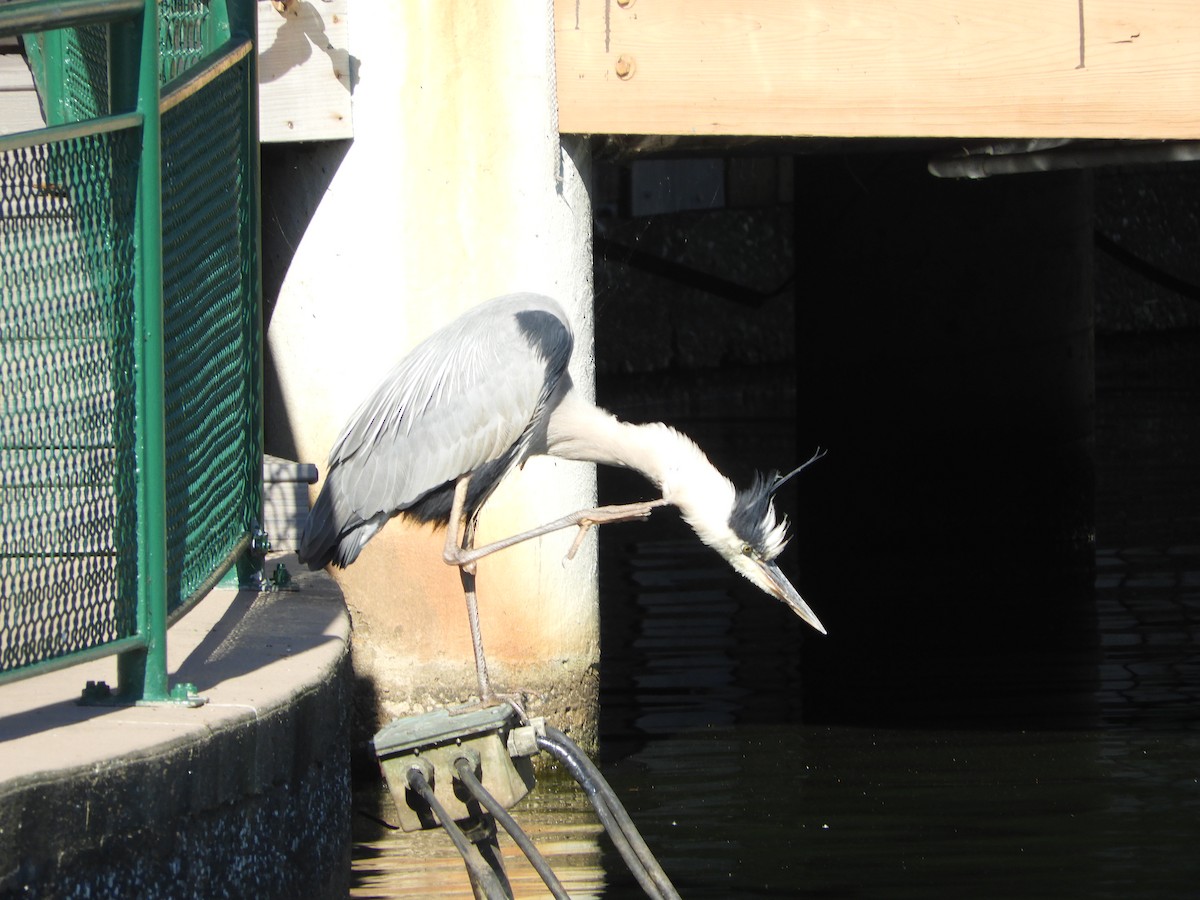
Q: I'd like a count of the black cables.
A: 4